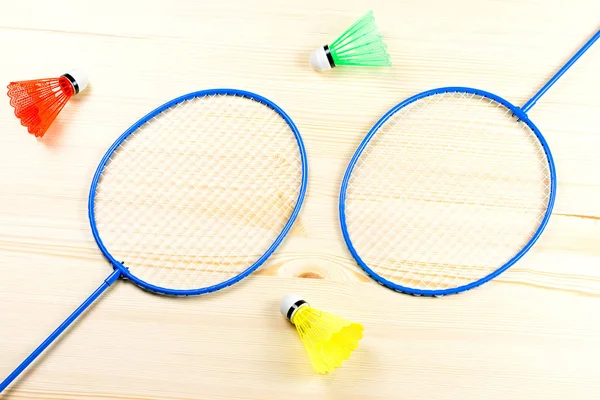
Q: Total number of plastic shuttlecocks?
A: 3